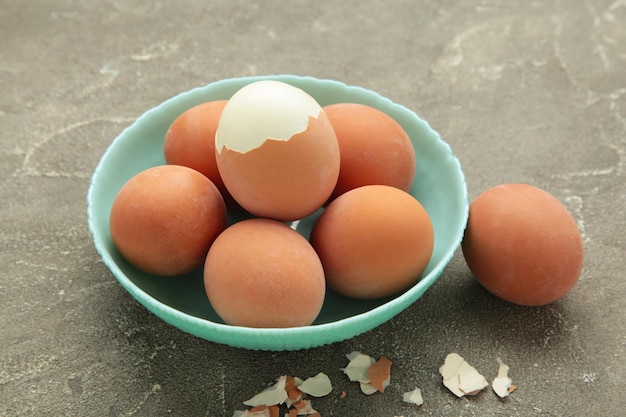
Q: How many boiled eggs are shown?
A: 7